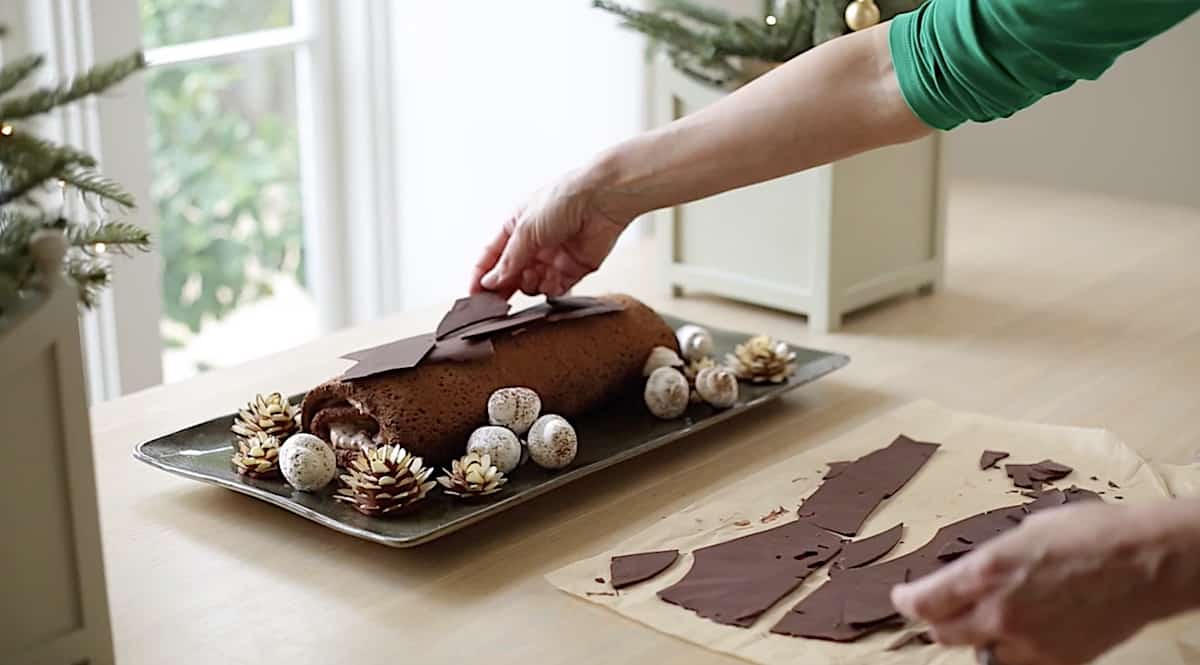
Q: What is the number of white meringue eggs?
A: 8